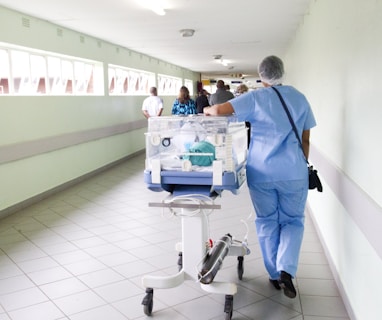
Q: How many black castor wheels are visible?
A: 4